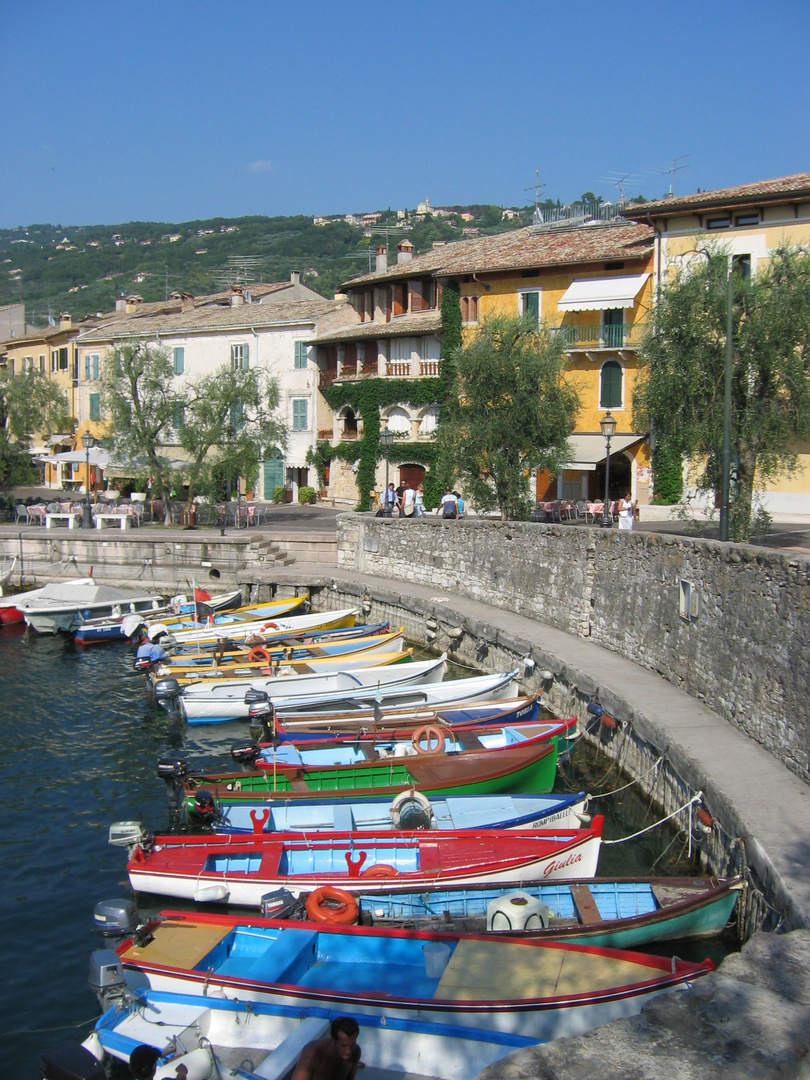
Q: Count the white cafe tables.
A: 2